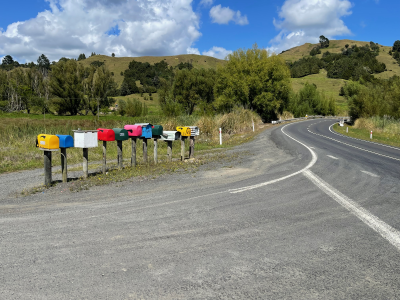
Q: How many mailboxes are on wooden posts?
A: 11